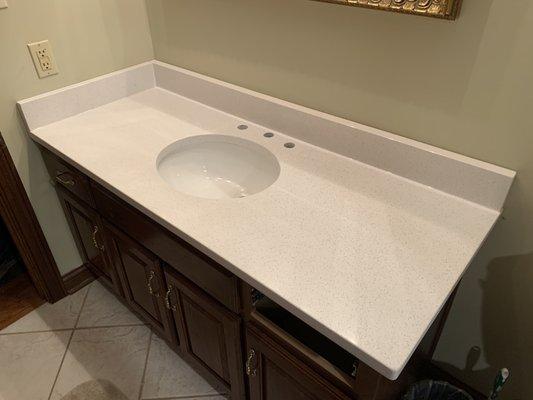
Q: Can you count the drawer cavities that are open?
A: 1